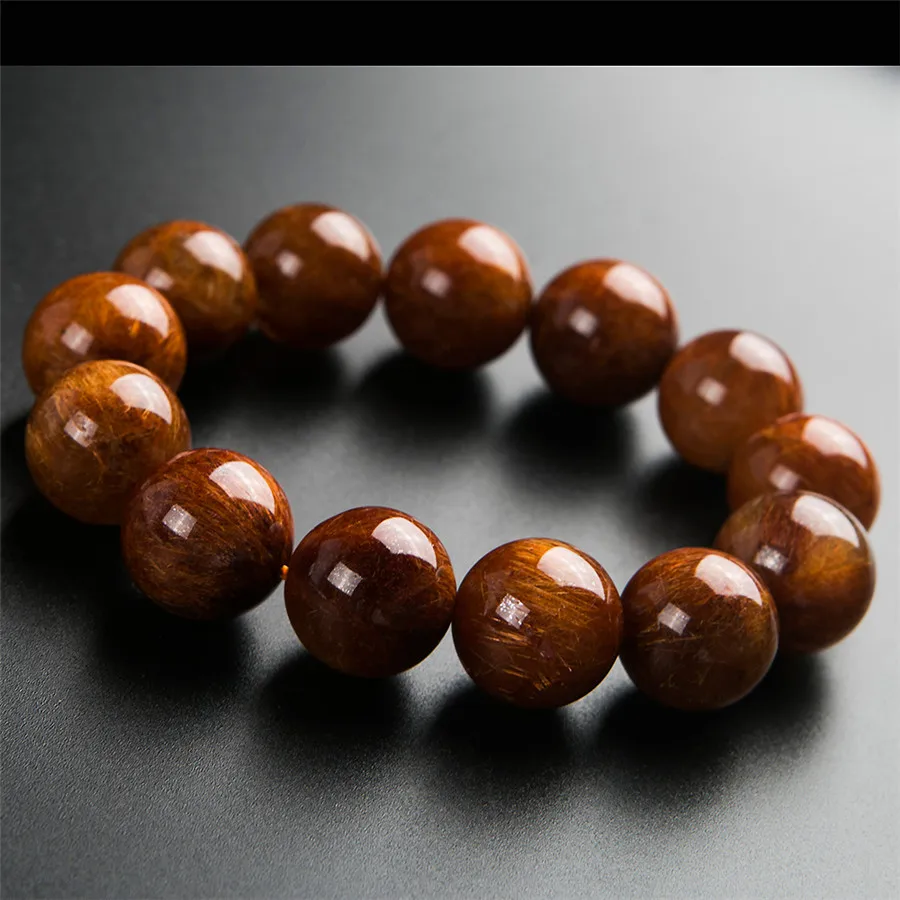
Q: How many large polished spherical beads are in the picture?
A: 13